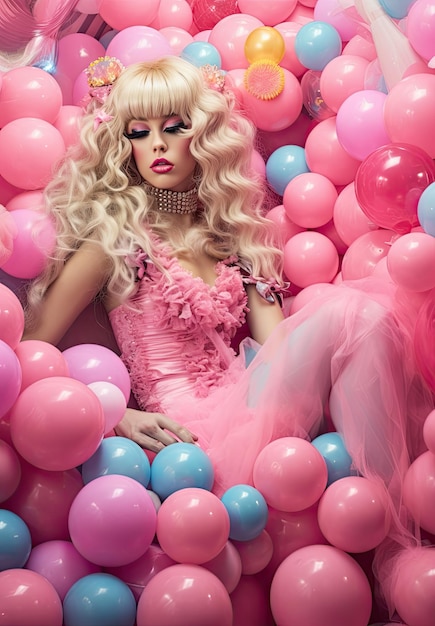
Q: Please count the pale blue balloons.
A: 11